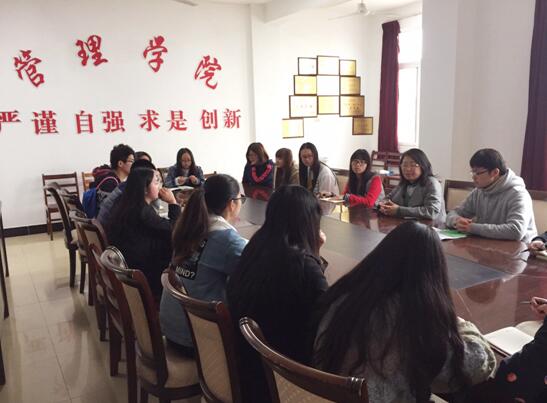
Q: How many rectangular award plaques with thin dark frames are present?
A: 11